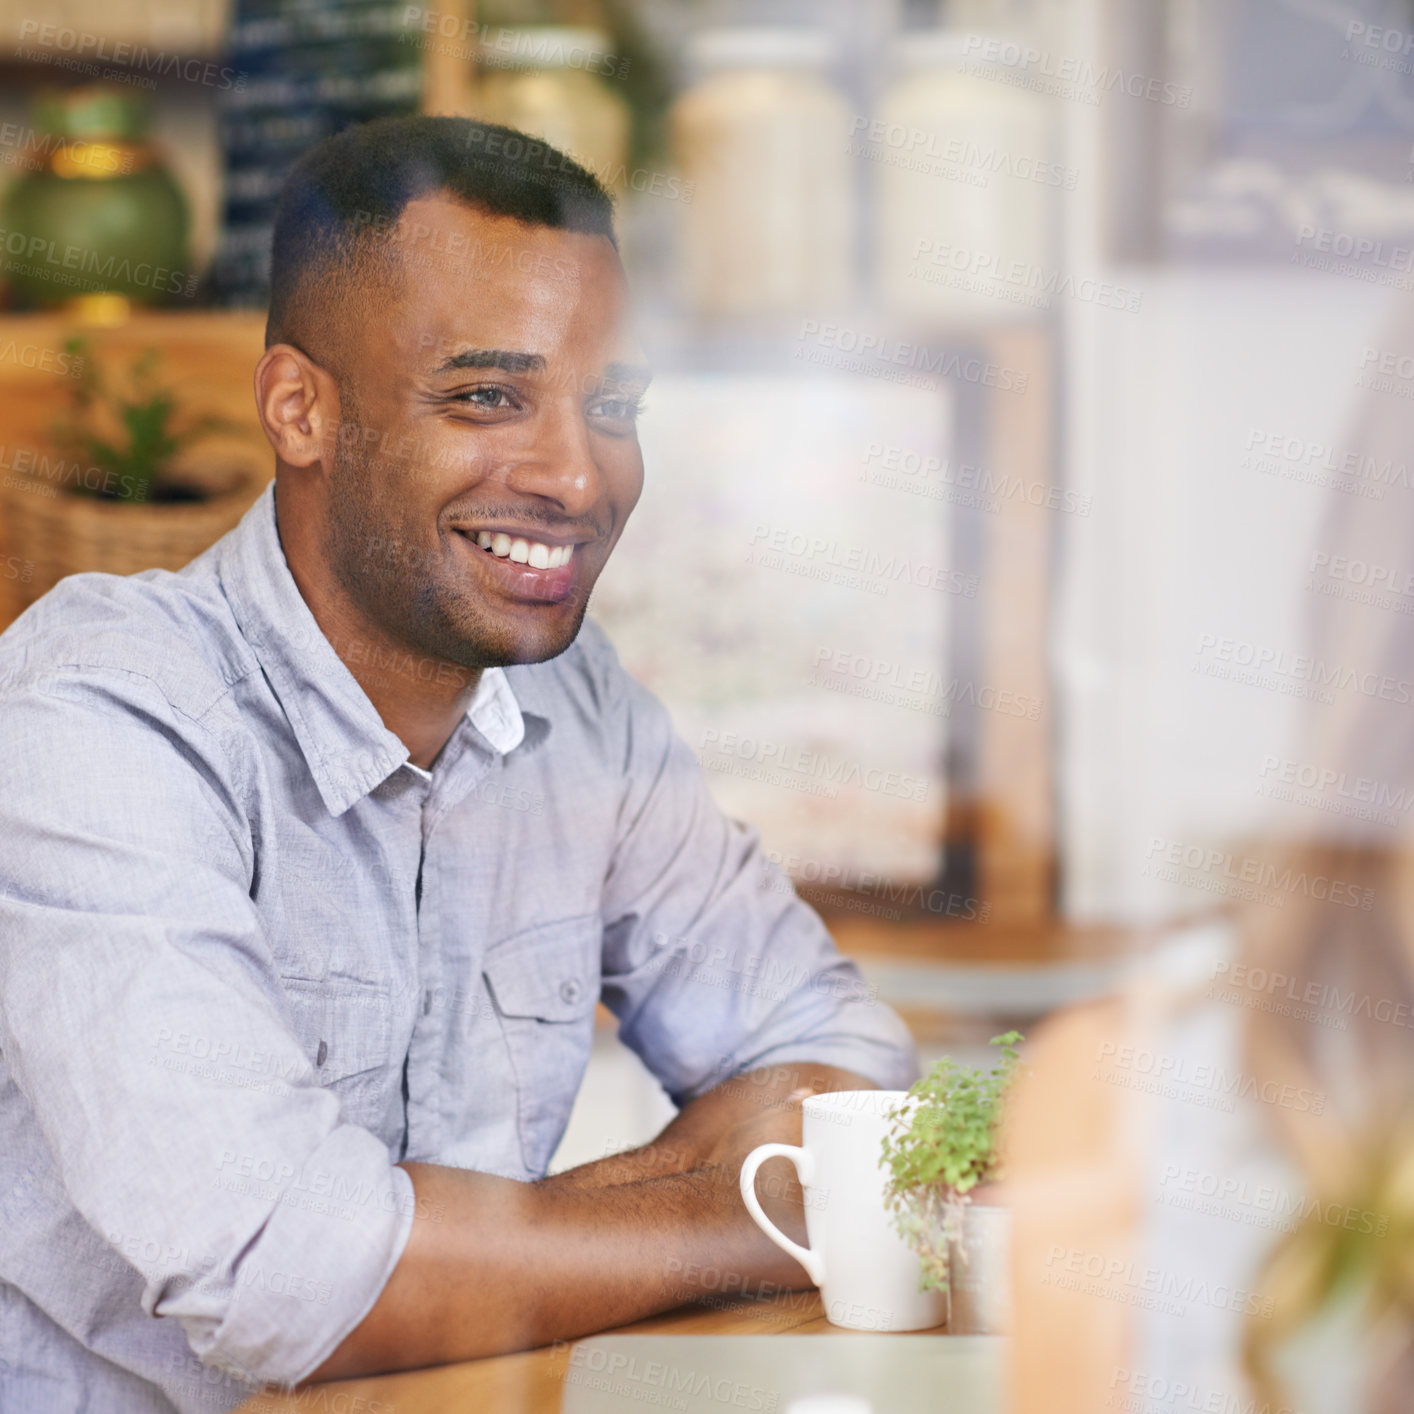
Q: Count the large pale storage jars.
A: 3